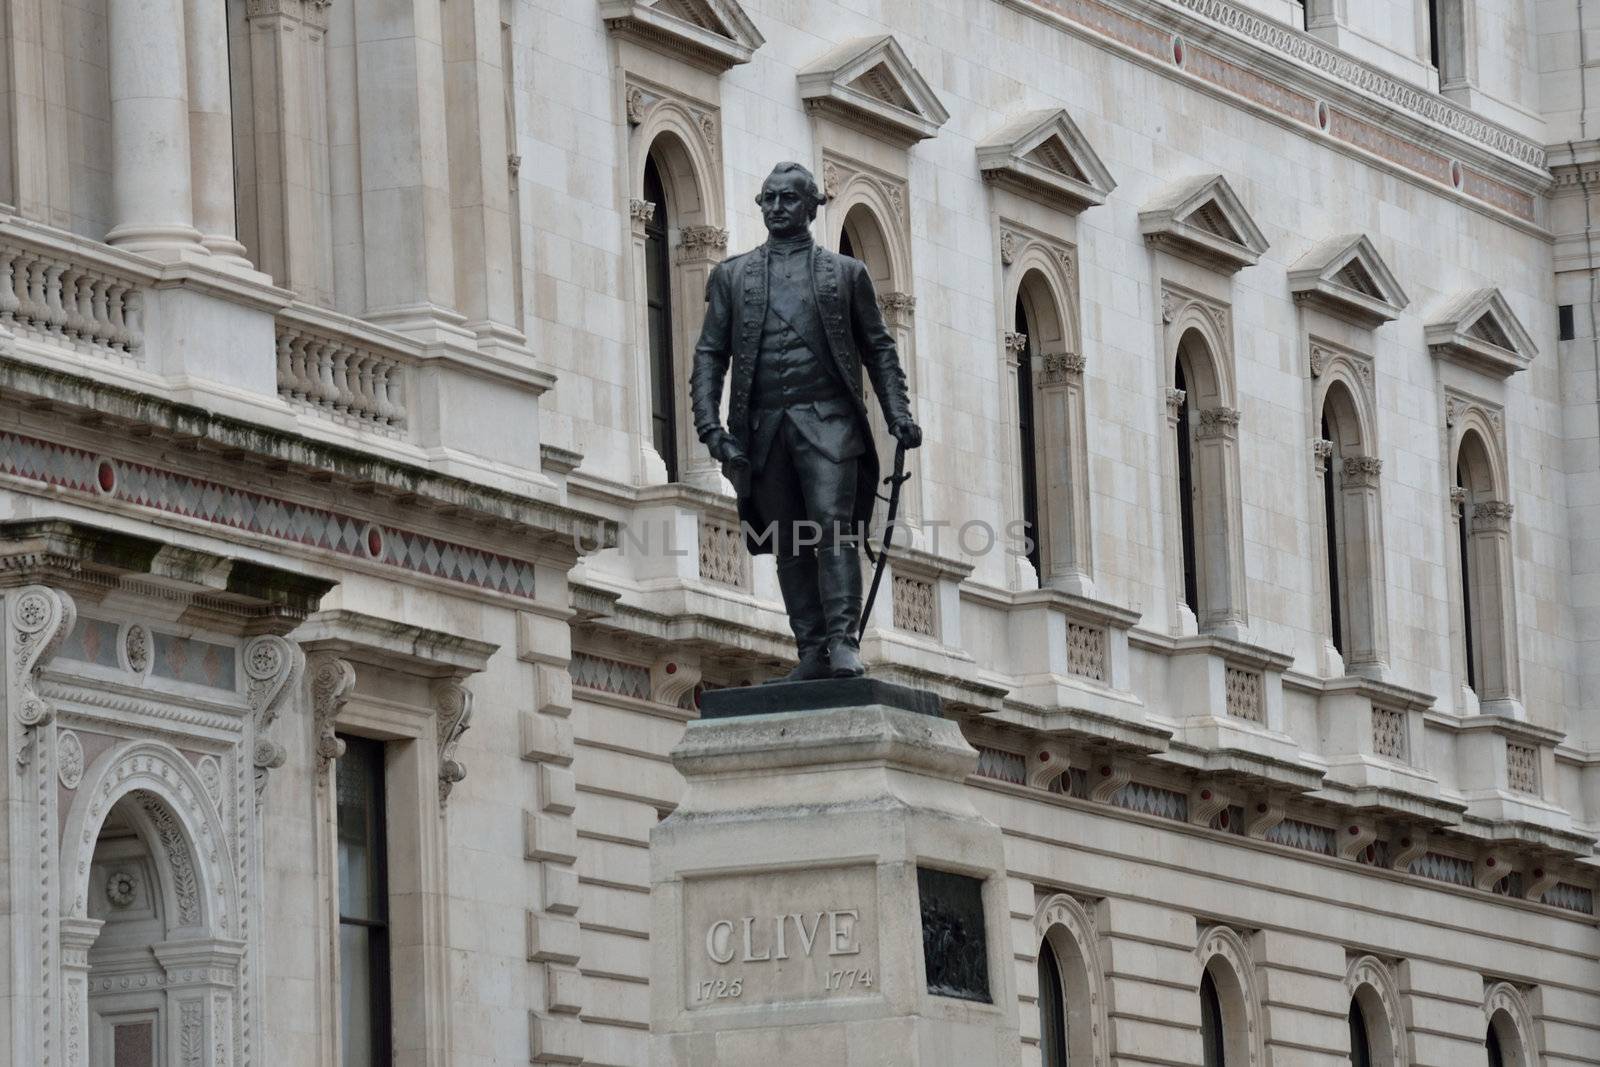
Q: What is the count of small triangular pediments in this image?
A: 6